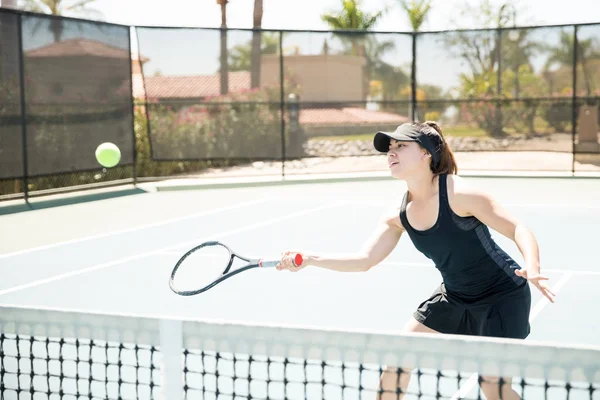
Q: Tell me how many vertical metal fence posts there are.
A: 5